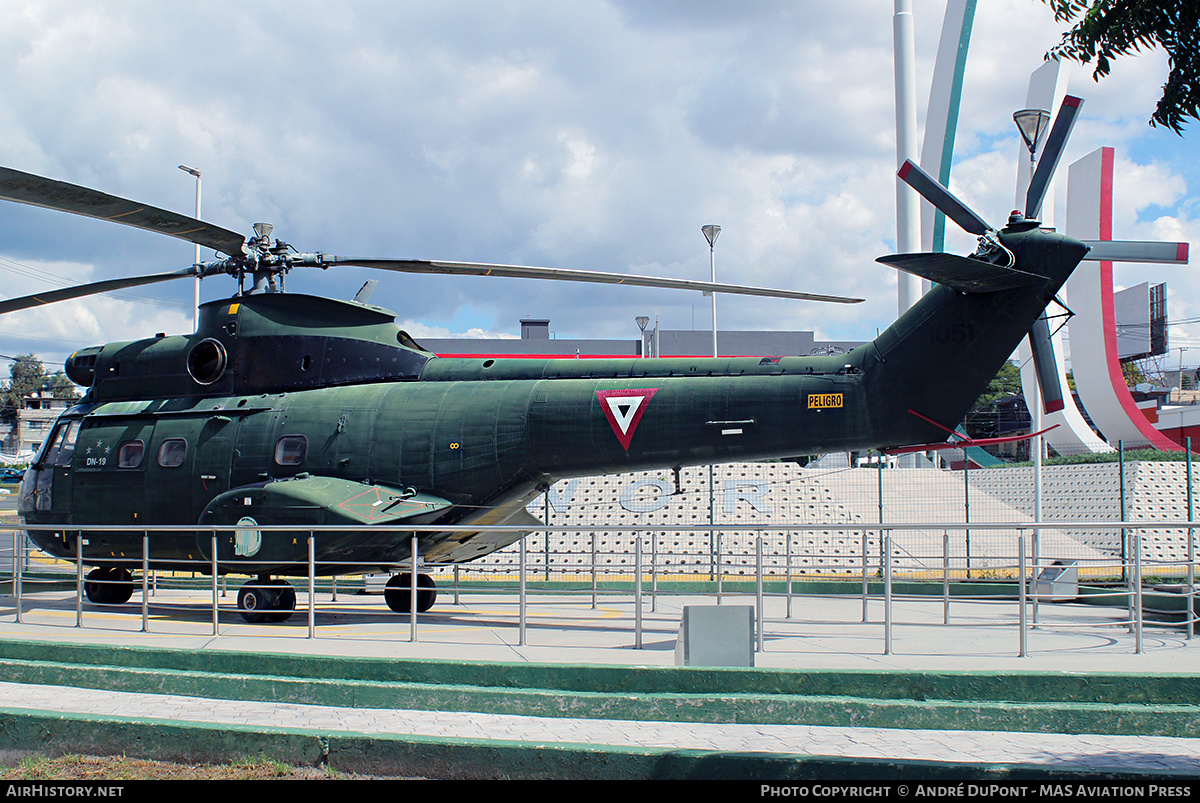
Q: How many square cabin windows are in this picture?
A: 3